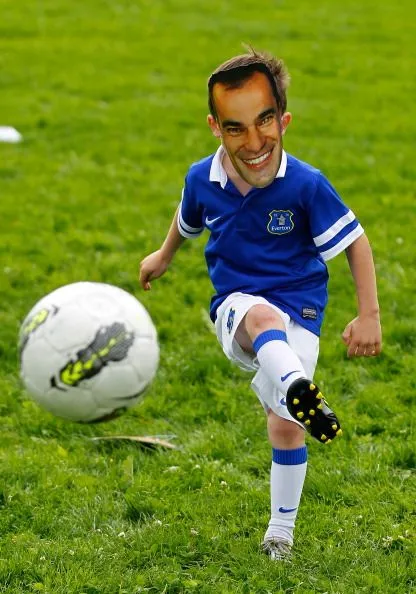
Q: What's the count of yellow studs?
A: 11